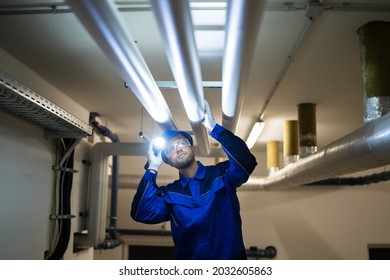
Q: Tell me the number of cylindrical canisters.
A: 4